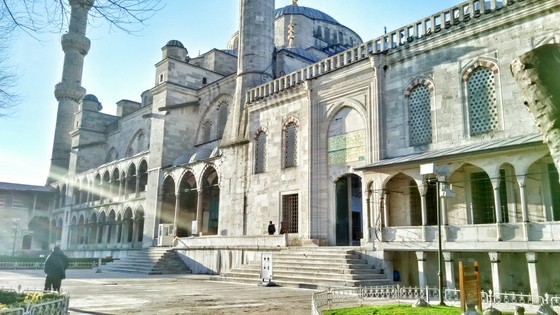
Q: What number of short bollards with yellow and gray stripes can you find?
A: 0